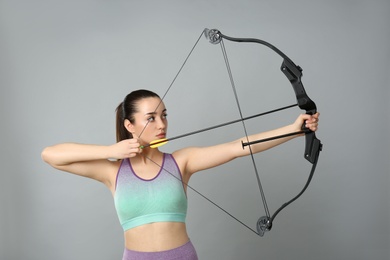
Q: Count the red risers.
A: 0